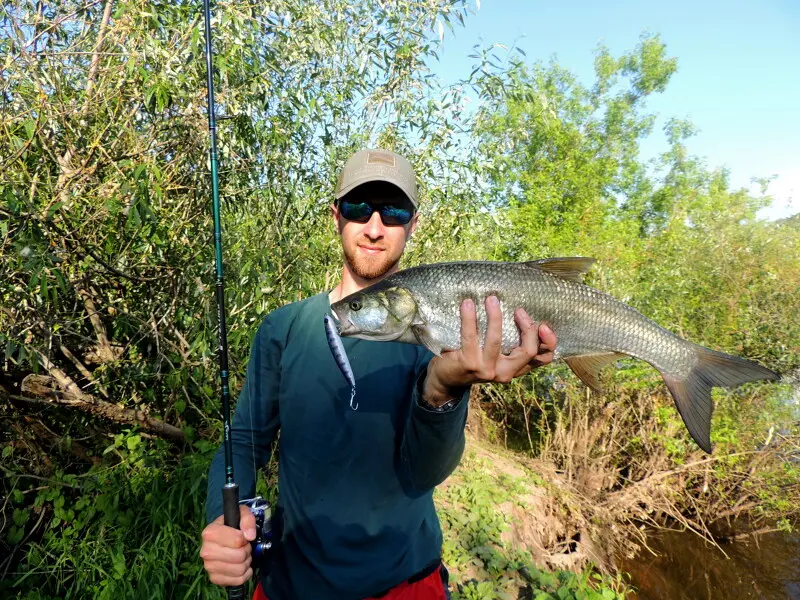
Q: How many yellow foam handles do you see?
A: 0